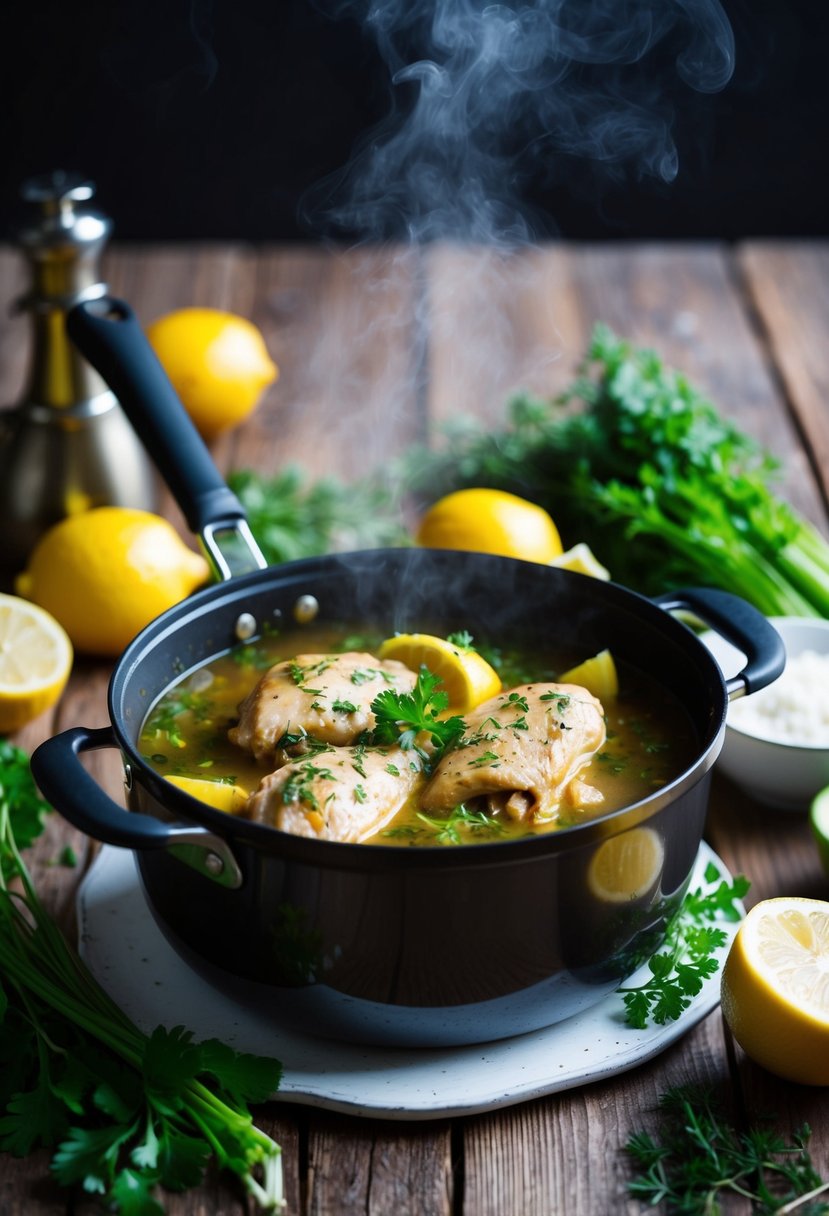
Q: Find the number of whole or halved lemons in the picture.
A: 5